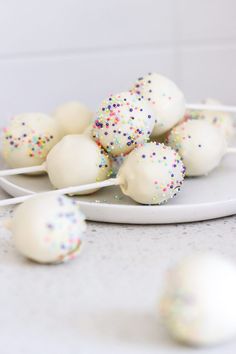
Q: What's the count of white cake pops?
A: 10